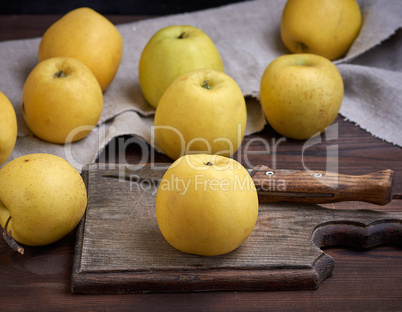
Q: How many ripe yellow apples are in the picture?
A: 9